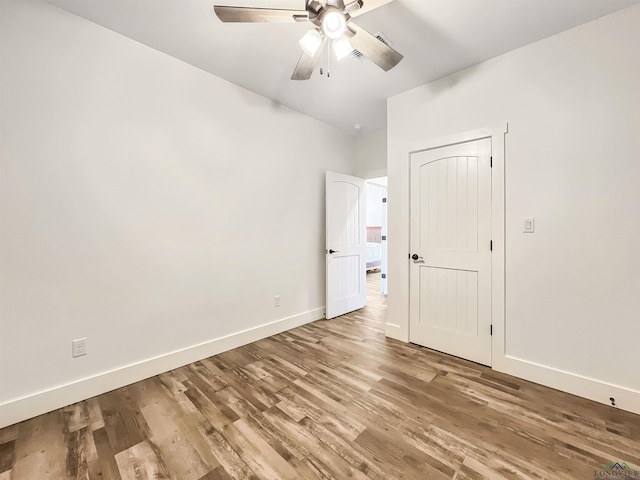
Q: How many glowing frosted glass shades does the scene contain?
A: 3